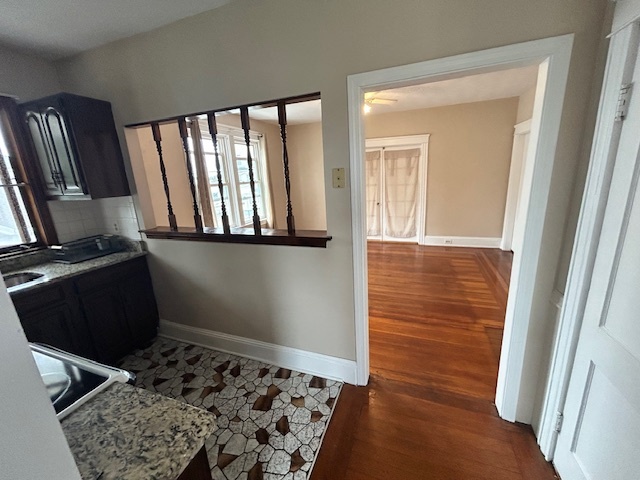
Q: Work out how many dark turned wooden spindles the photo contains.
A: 5